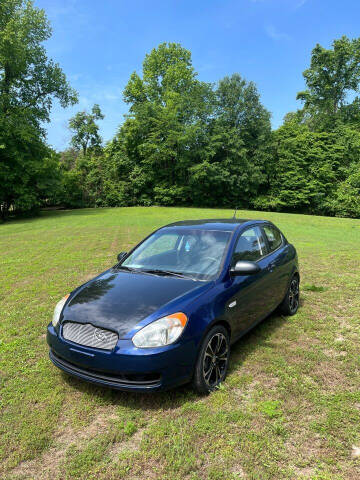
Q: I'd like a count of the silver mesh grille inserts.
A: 1